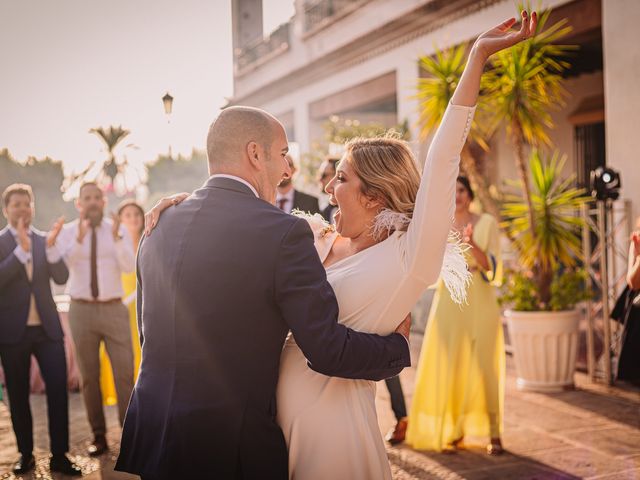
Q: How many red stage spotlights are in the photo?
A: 0